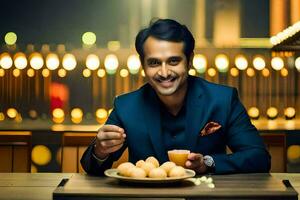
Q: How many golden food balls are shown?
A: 8